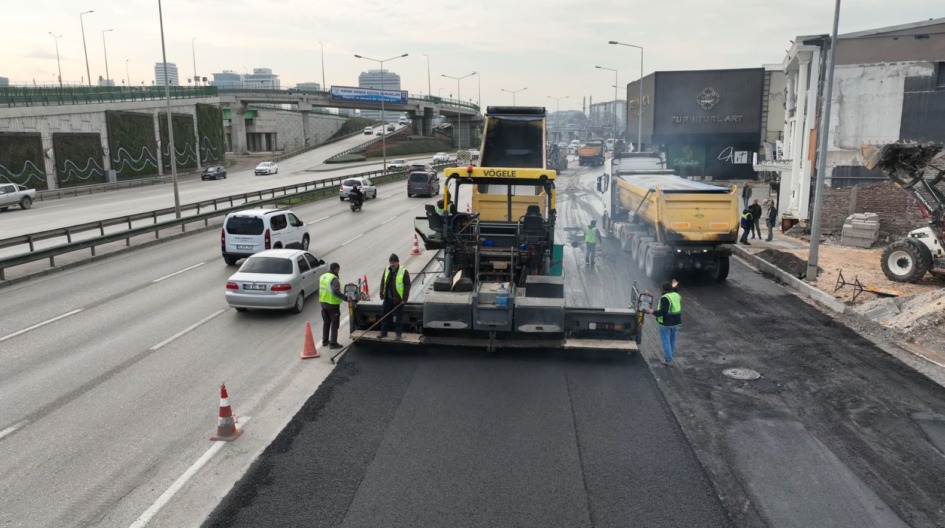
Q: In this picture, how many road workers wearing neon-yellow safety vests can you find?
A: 6